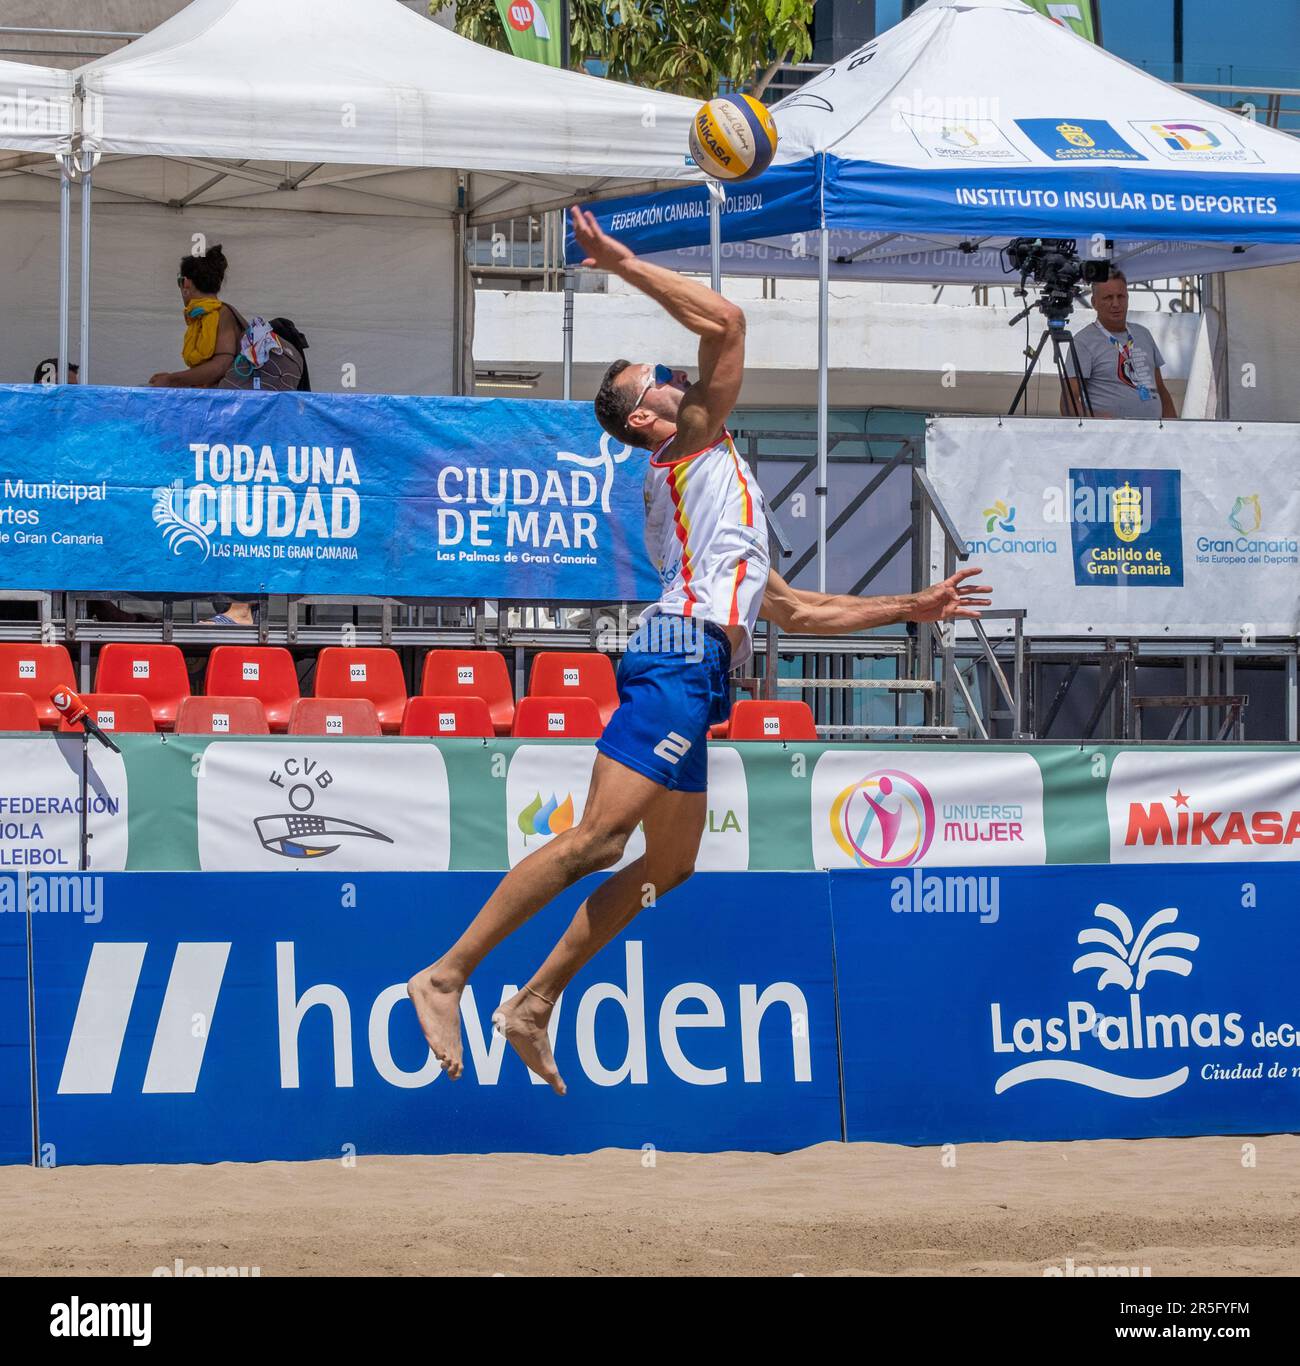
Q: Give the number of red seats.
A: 13